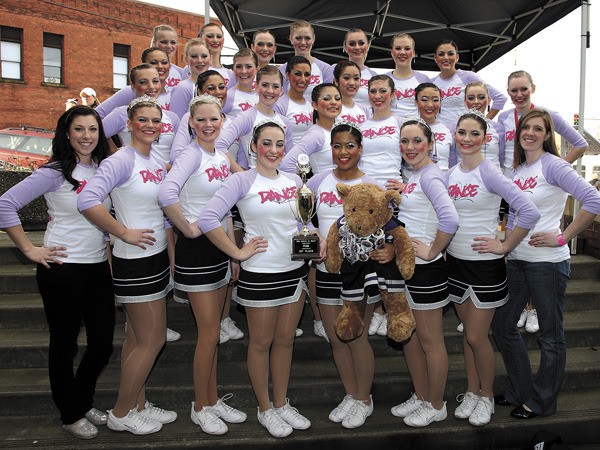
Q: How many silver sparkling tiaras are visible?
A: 6